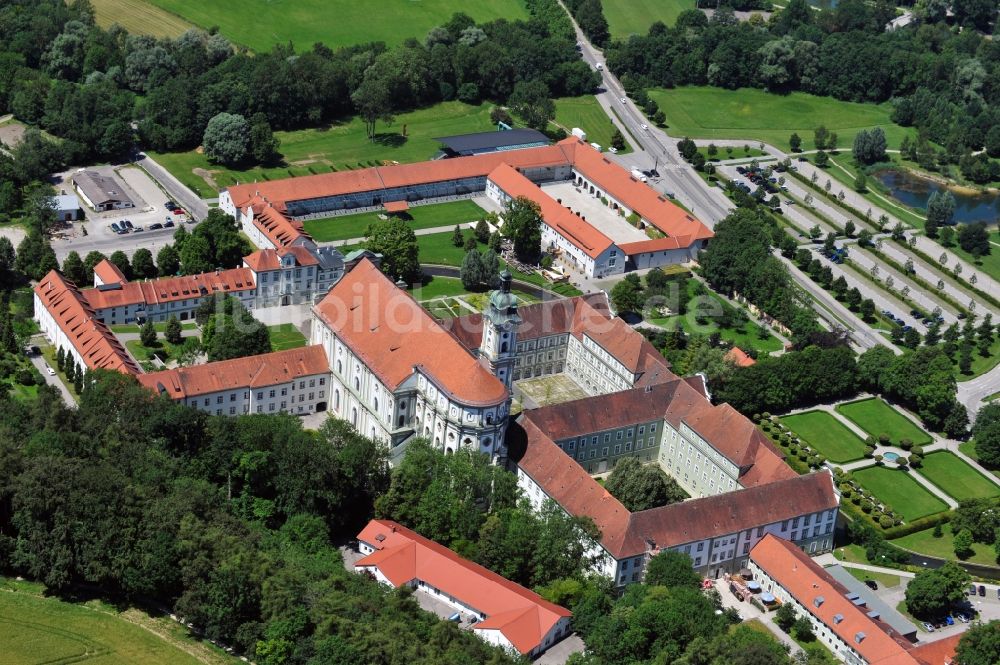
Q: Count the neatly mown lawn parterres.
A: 4